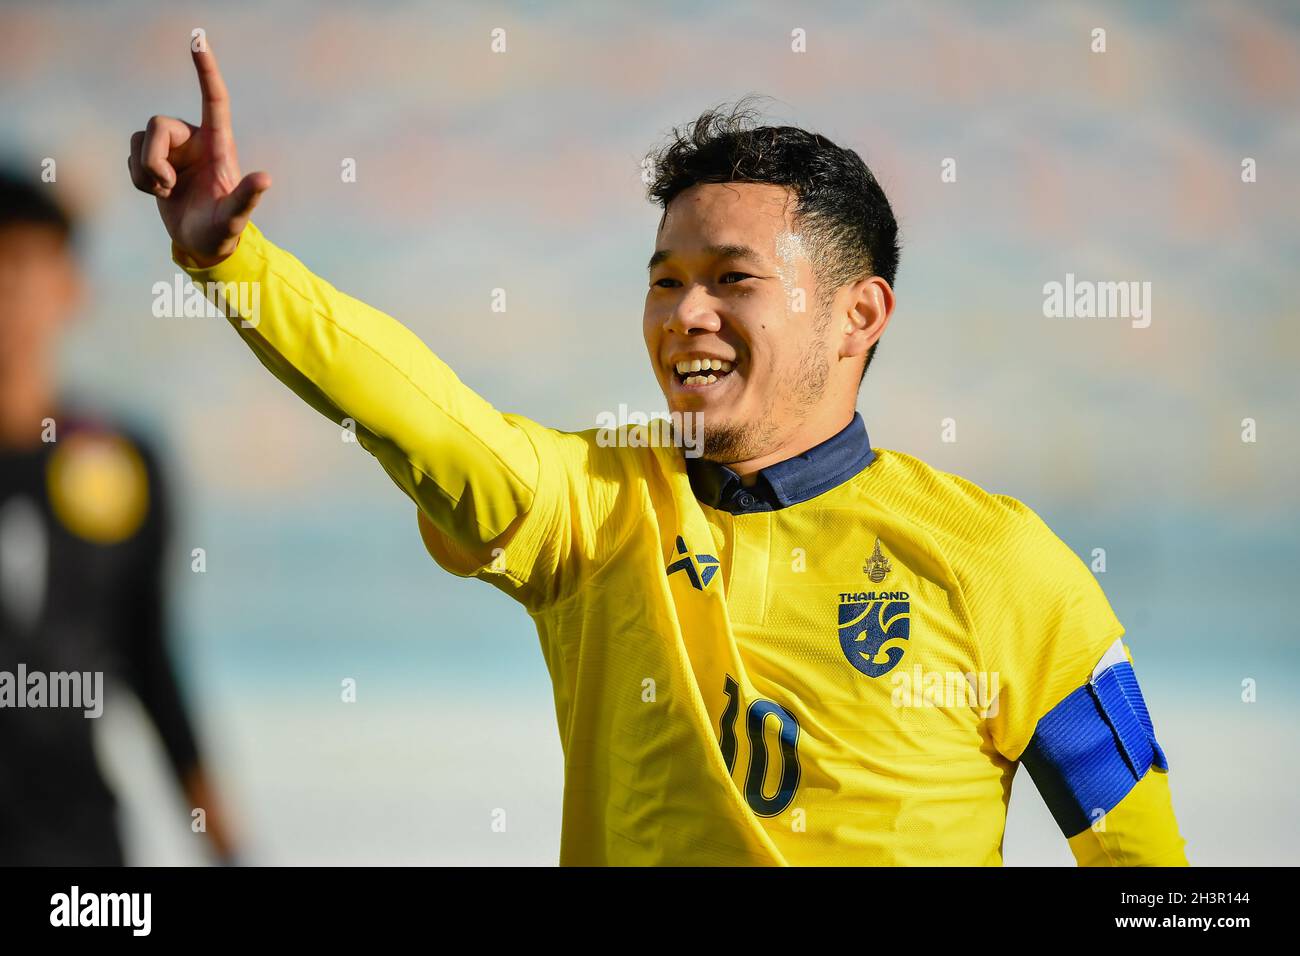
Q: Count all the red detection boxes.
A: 0